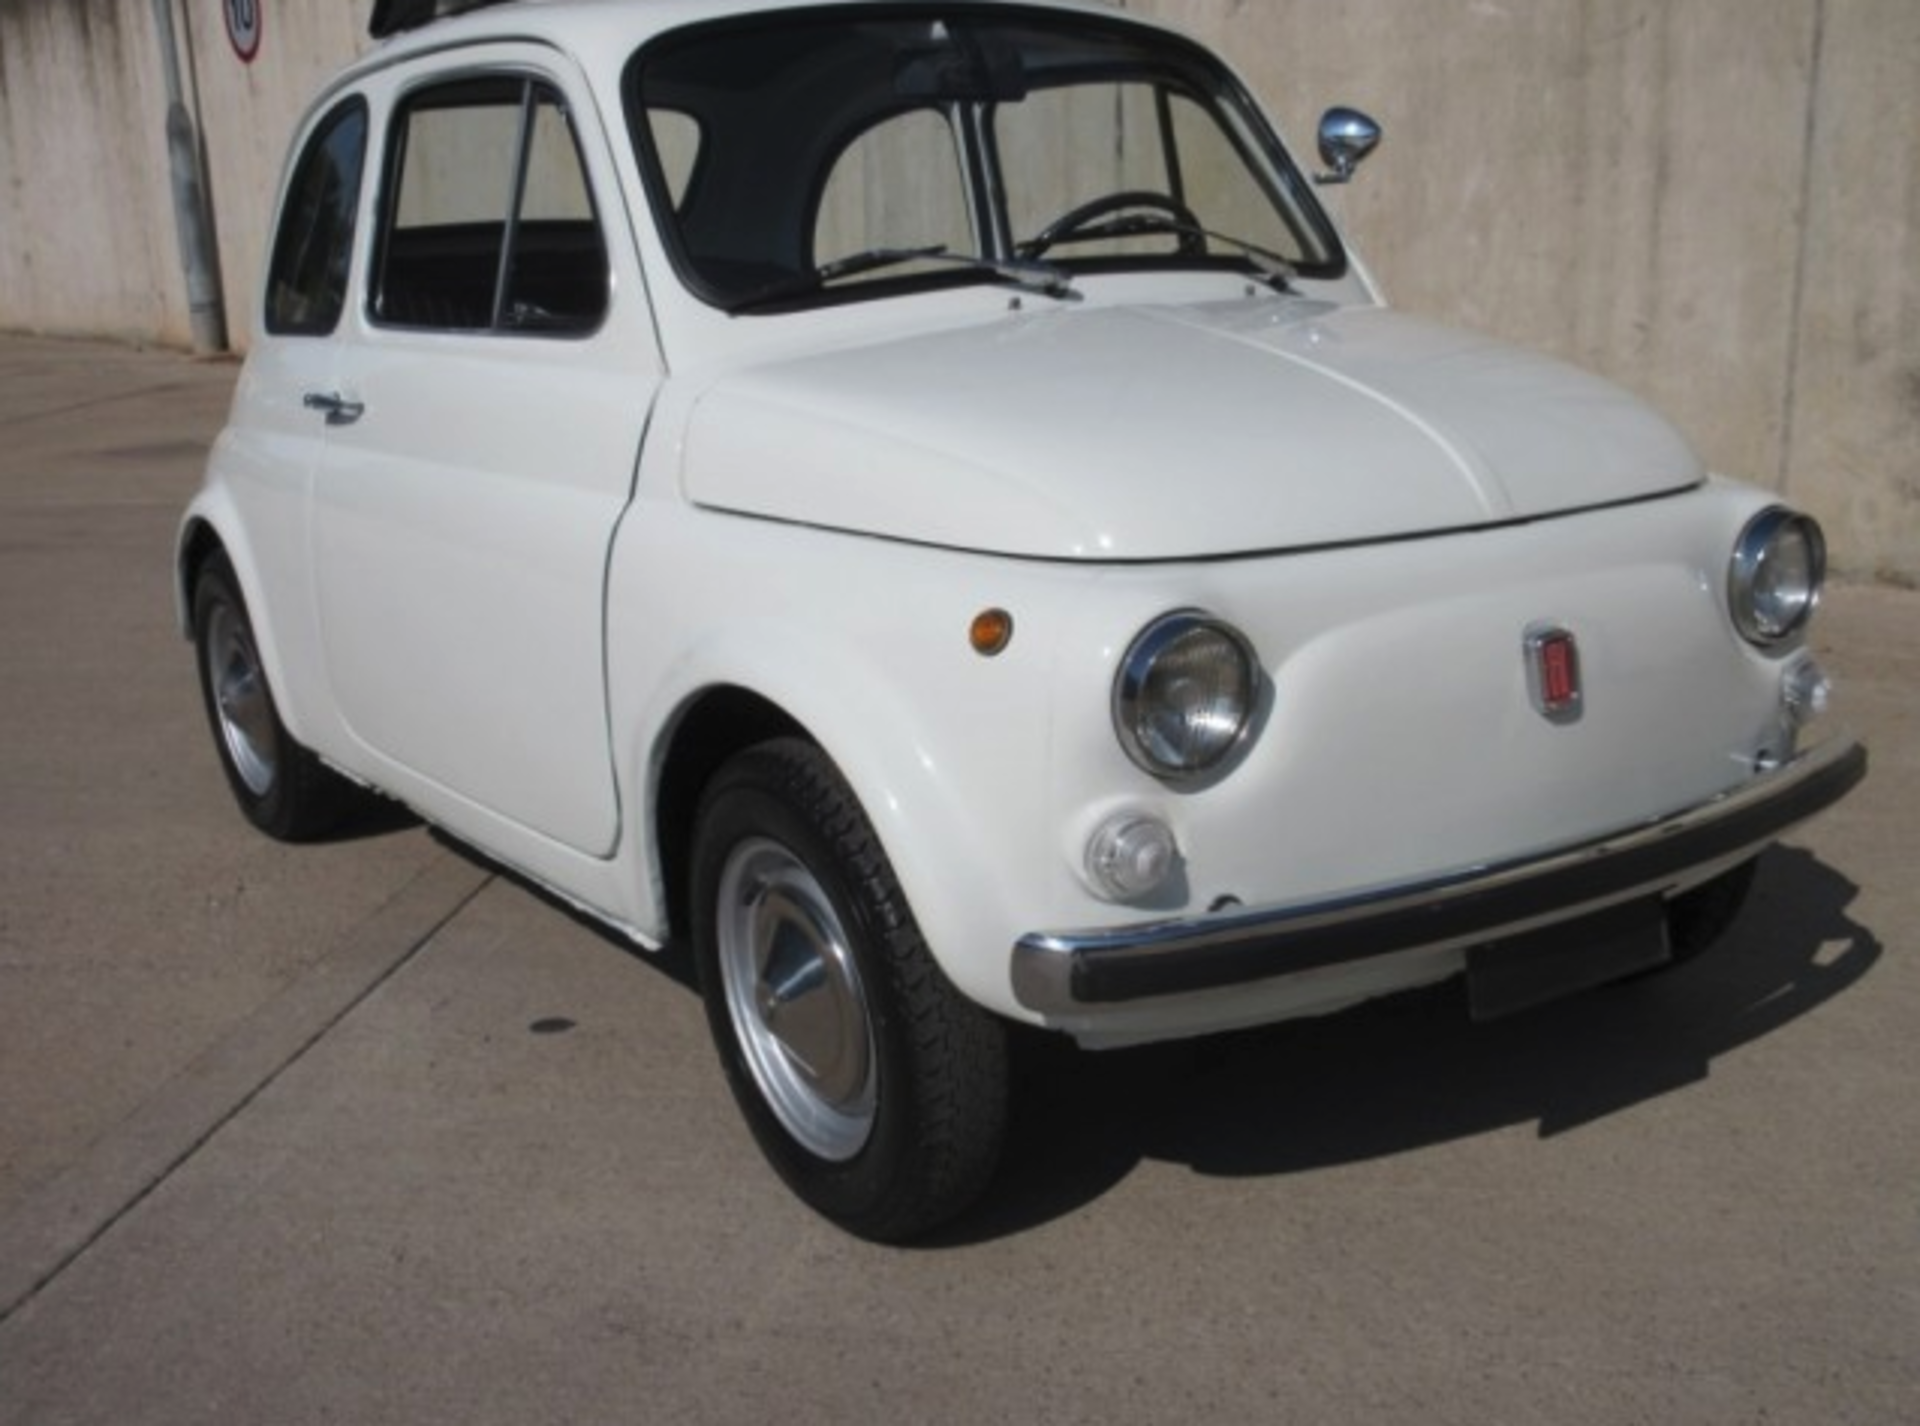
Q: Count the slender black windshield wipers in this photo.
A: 2